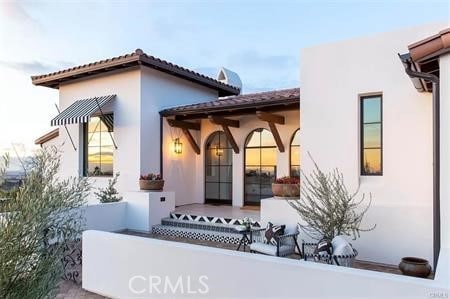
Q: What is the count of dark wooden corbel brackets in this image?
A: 3